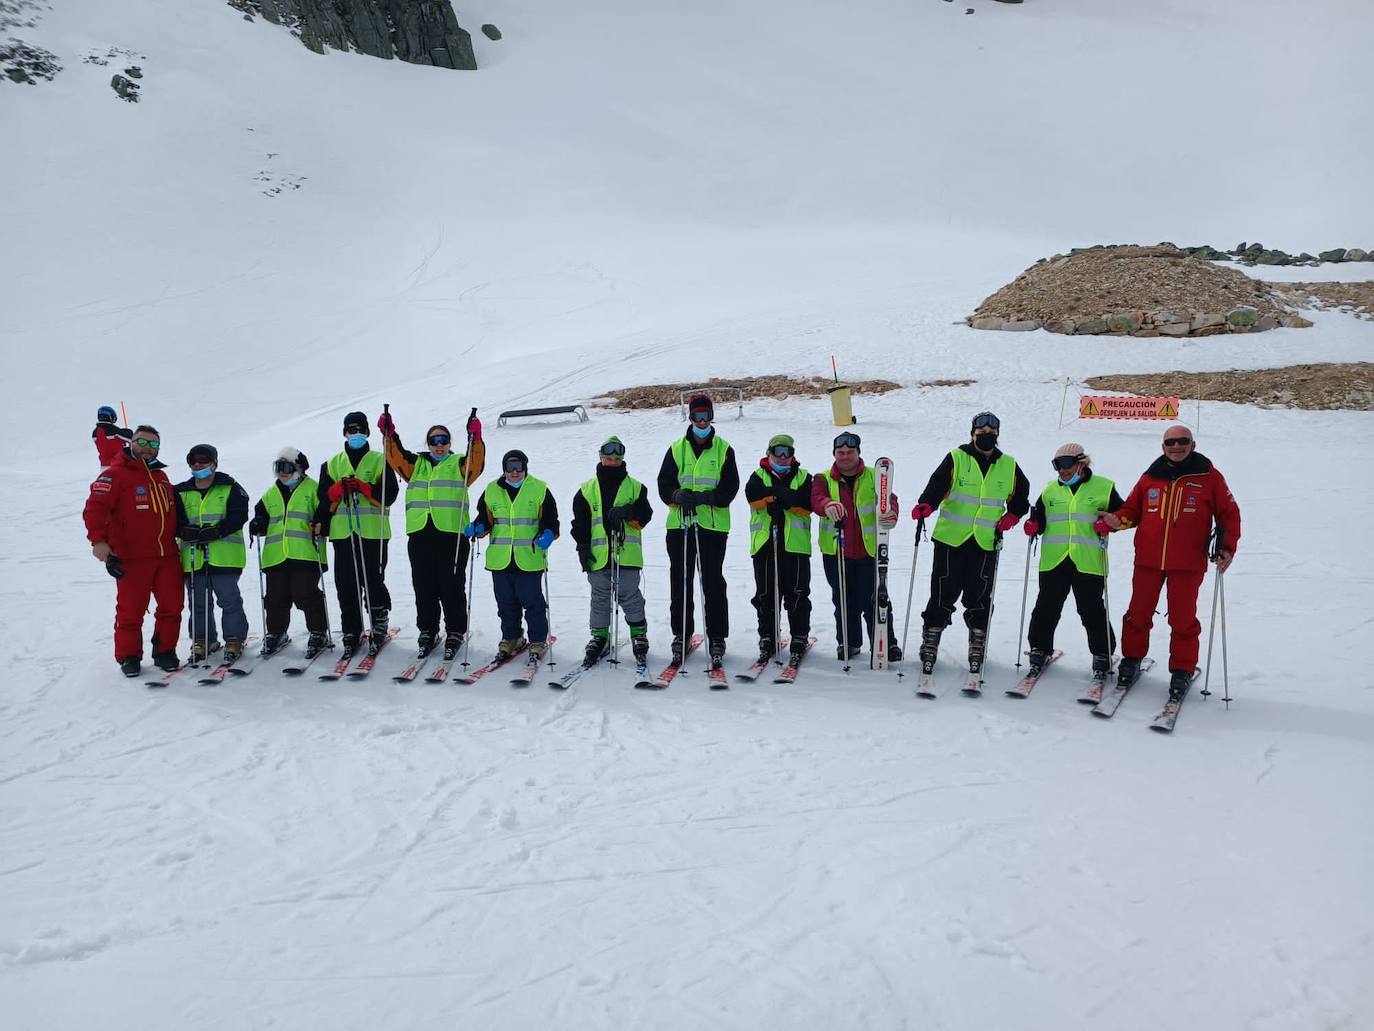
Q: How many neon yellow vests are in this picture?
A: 11